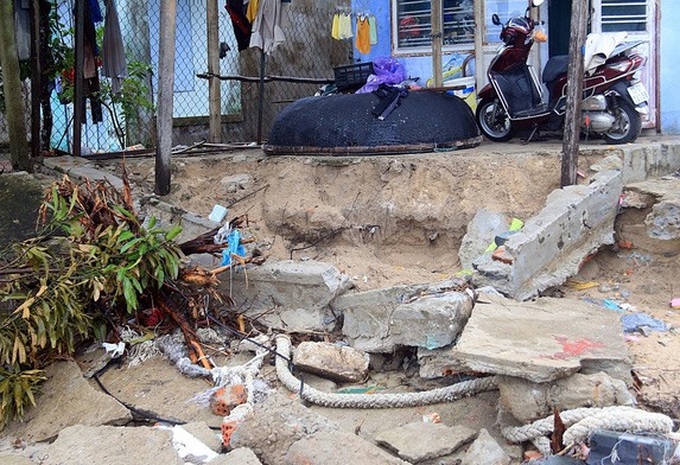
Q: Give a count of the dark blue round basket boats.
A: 1